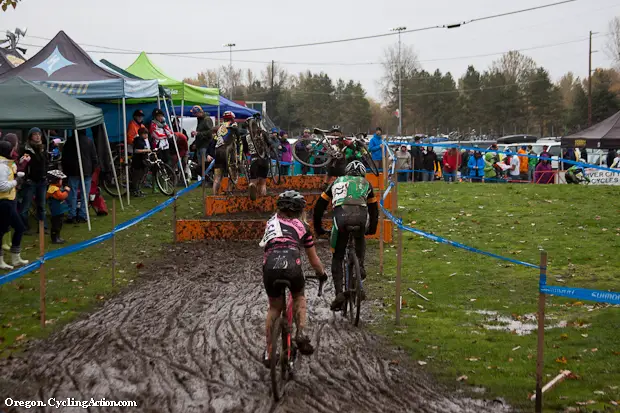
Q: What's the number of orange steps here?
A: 3